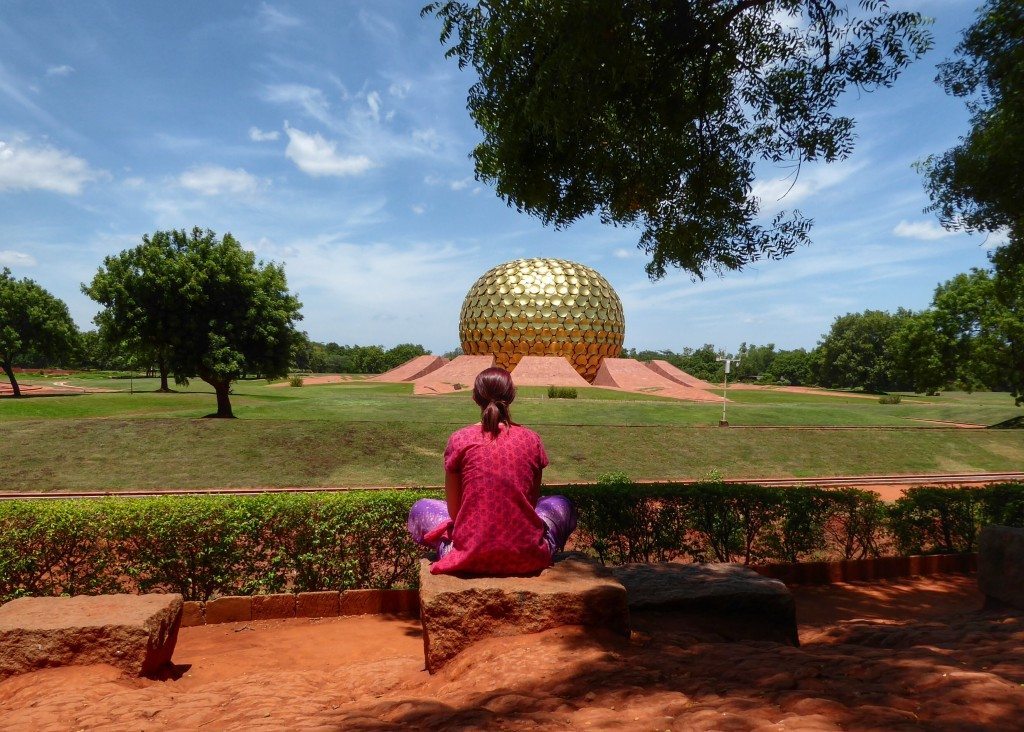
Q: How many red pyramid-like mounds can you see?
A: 5